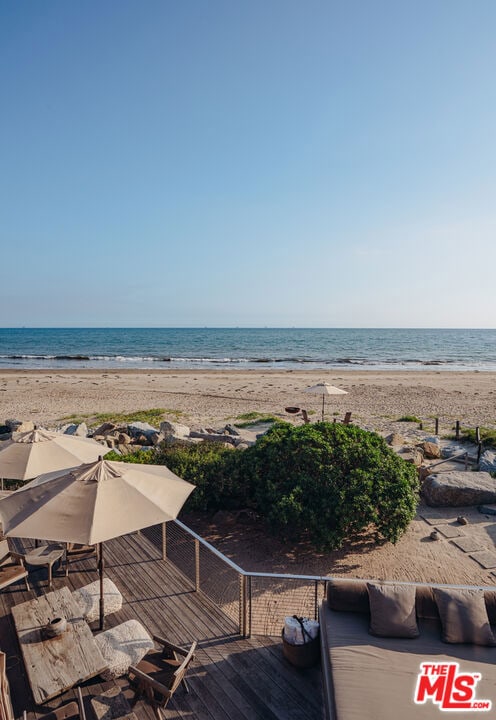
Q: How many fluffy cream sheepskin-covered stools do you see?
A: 2